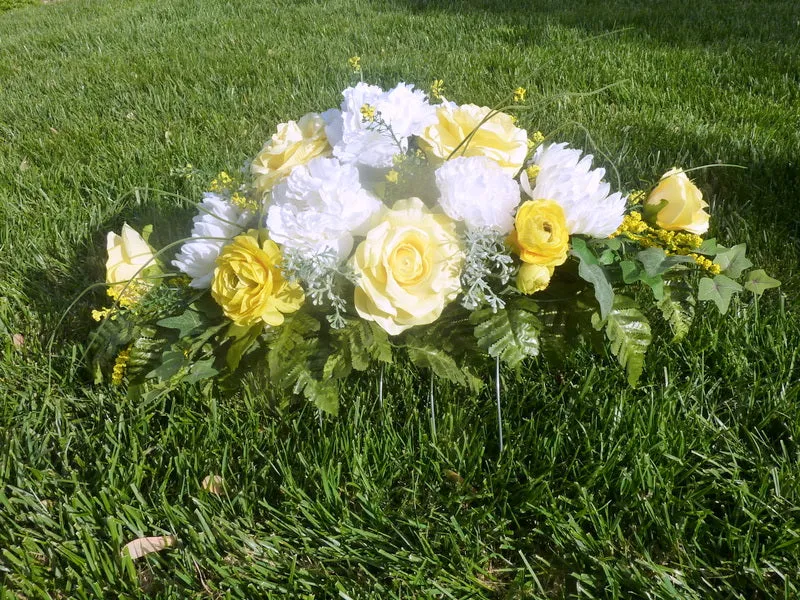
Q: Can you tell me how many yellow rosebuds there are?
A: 2